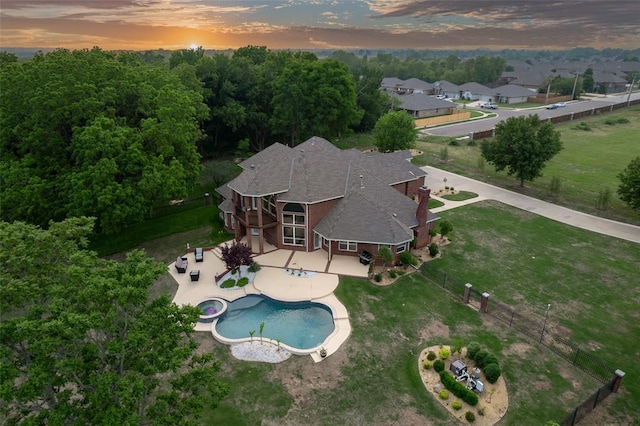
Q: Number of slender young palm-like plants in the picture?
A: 4